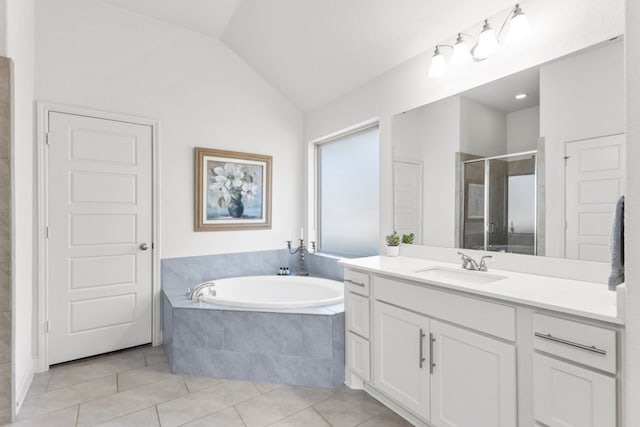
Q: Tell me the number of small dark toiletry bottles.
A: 3